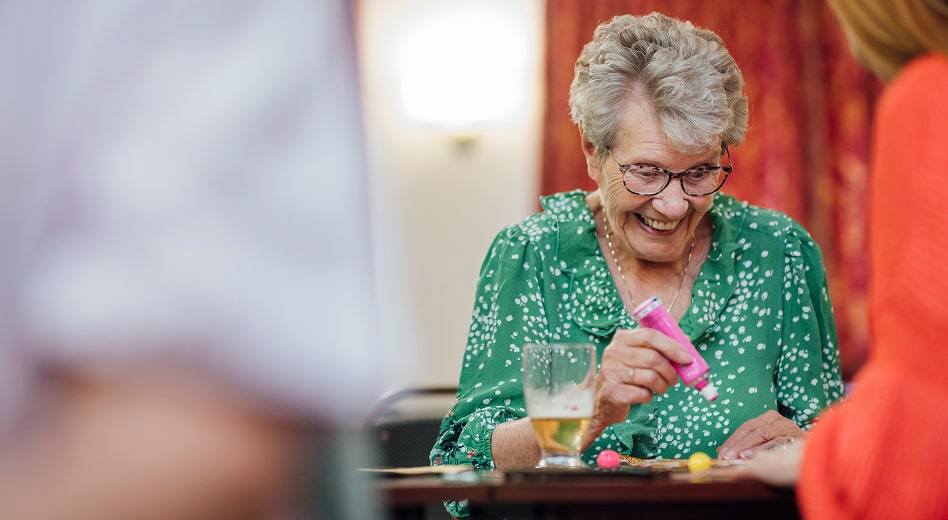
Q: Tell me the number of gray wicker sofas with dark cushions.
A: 0